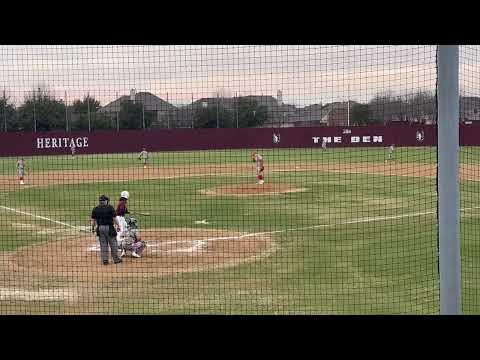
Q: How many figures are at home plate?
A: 3